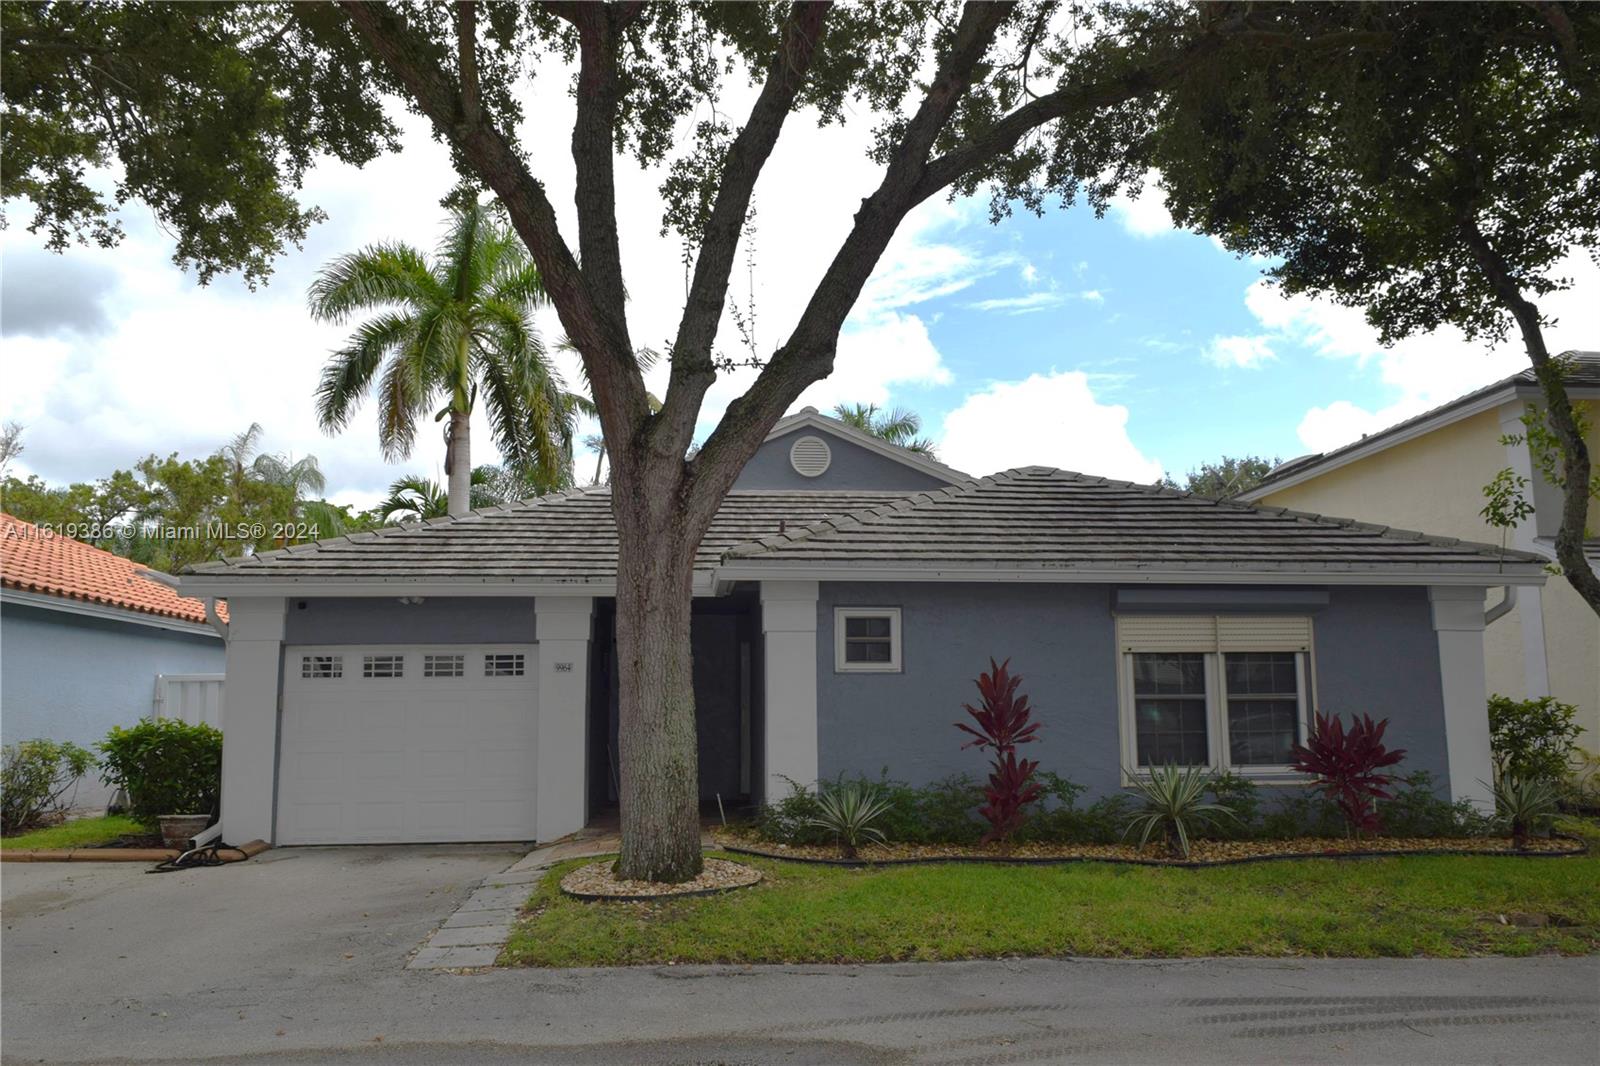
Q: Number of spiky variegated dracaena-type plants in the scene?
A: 3